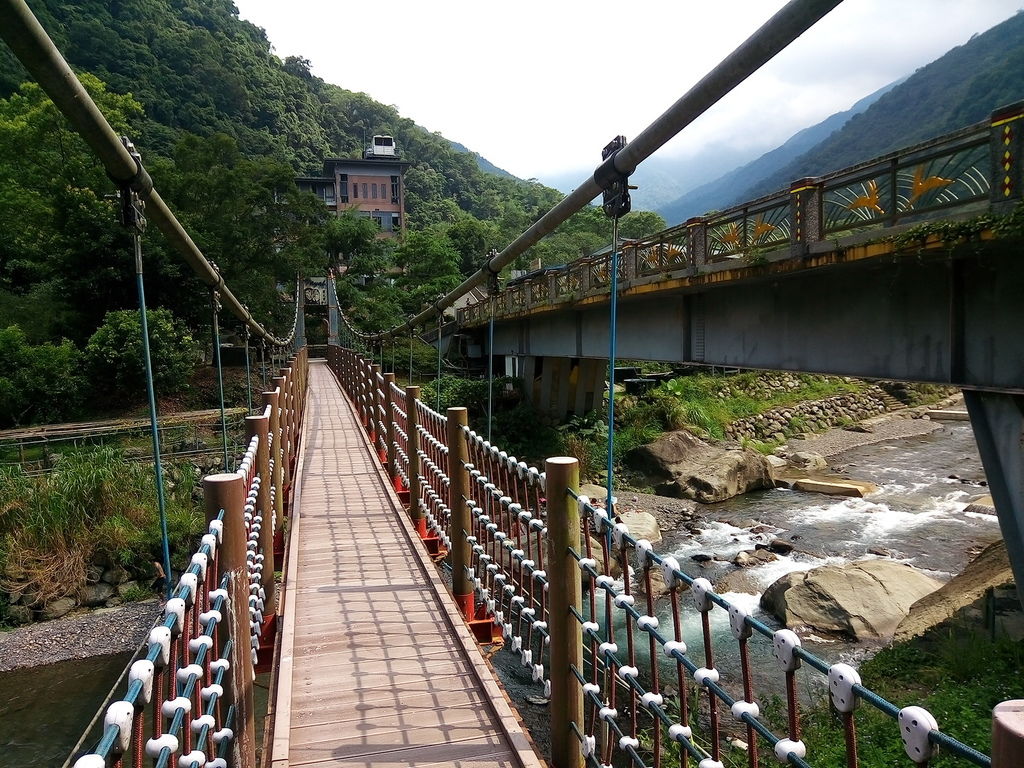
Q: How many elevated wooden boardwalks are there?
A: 1